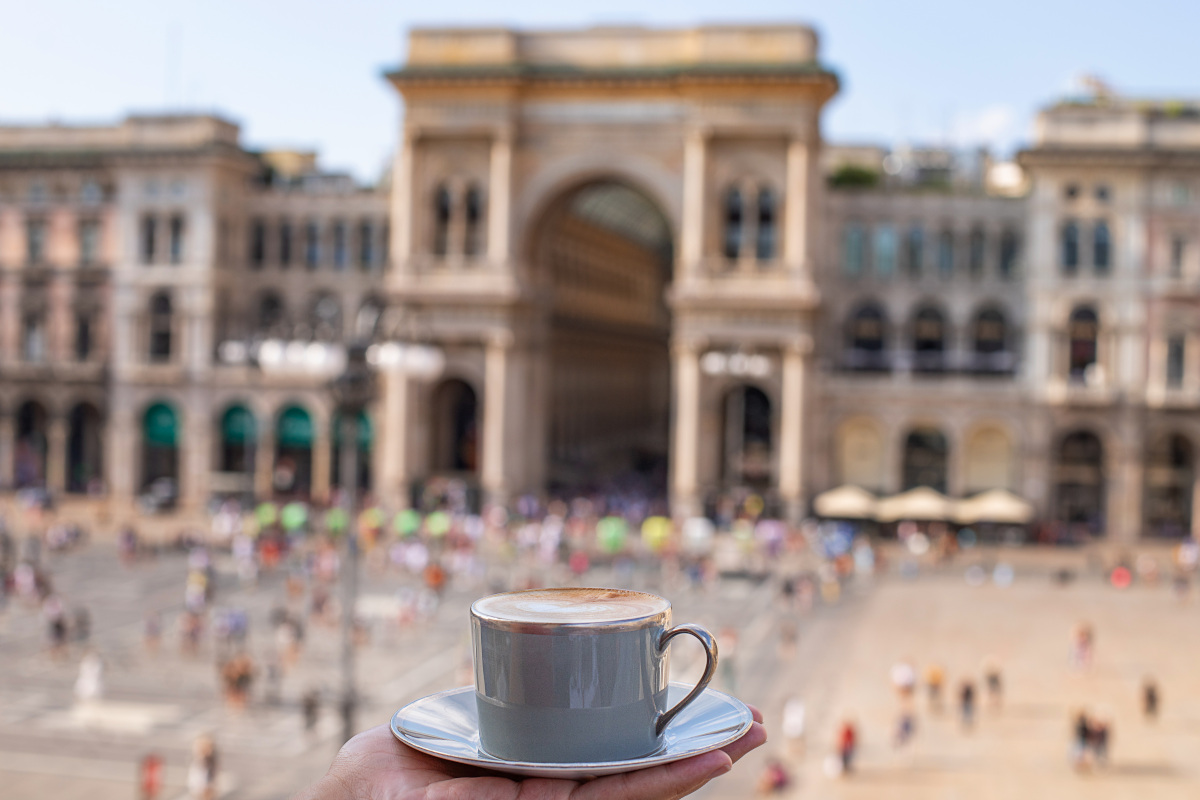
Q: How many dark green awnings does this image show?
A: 4